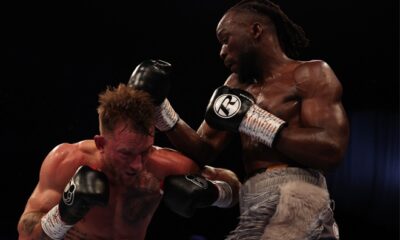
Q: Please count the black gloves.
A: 4